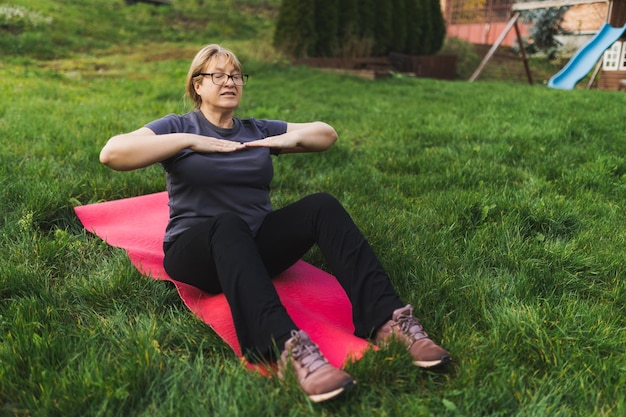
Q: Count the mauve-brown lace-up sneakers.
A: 2